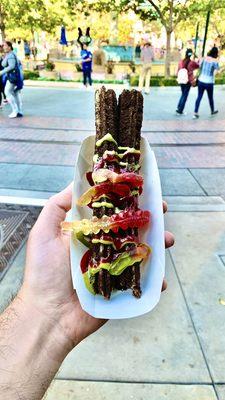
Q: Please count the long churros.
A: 2